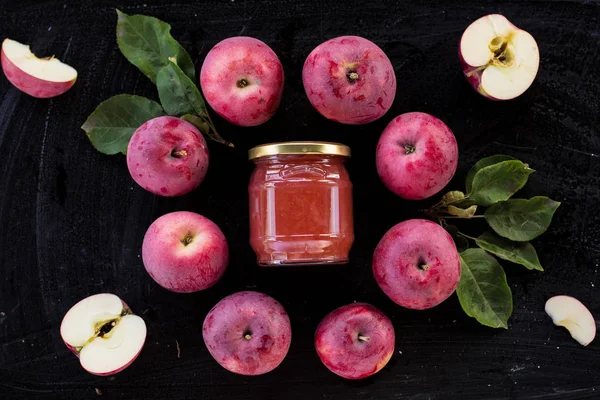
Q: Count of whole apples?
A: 8